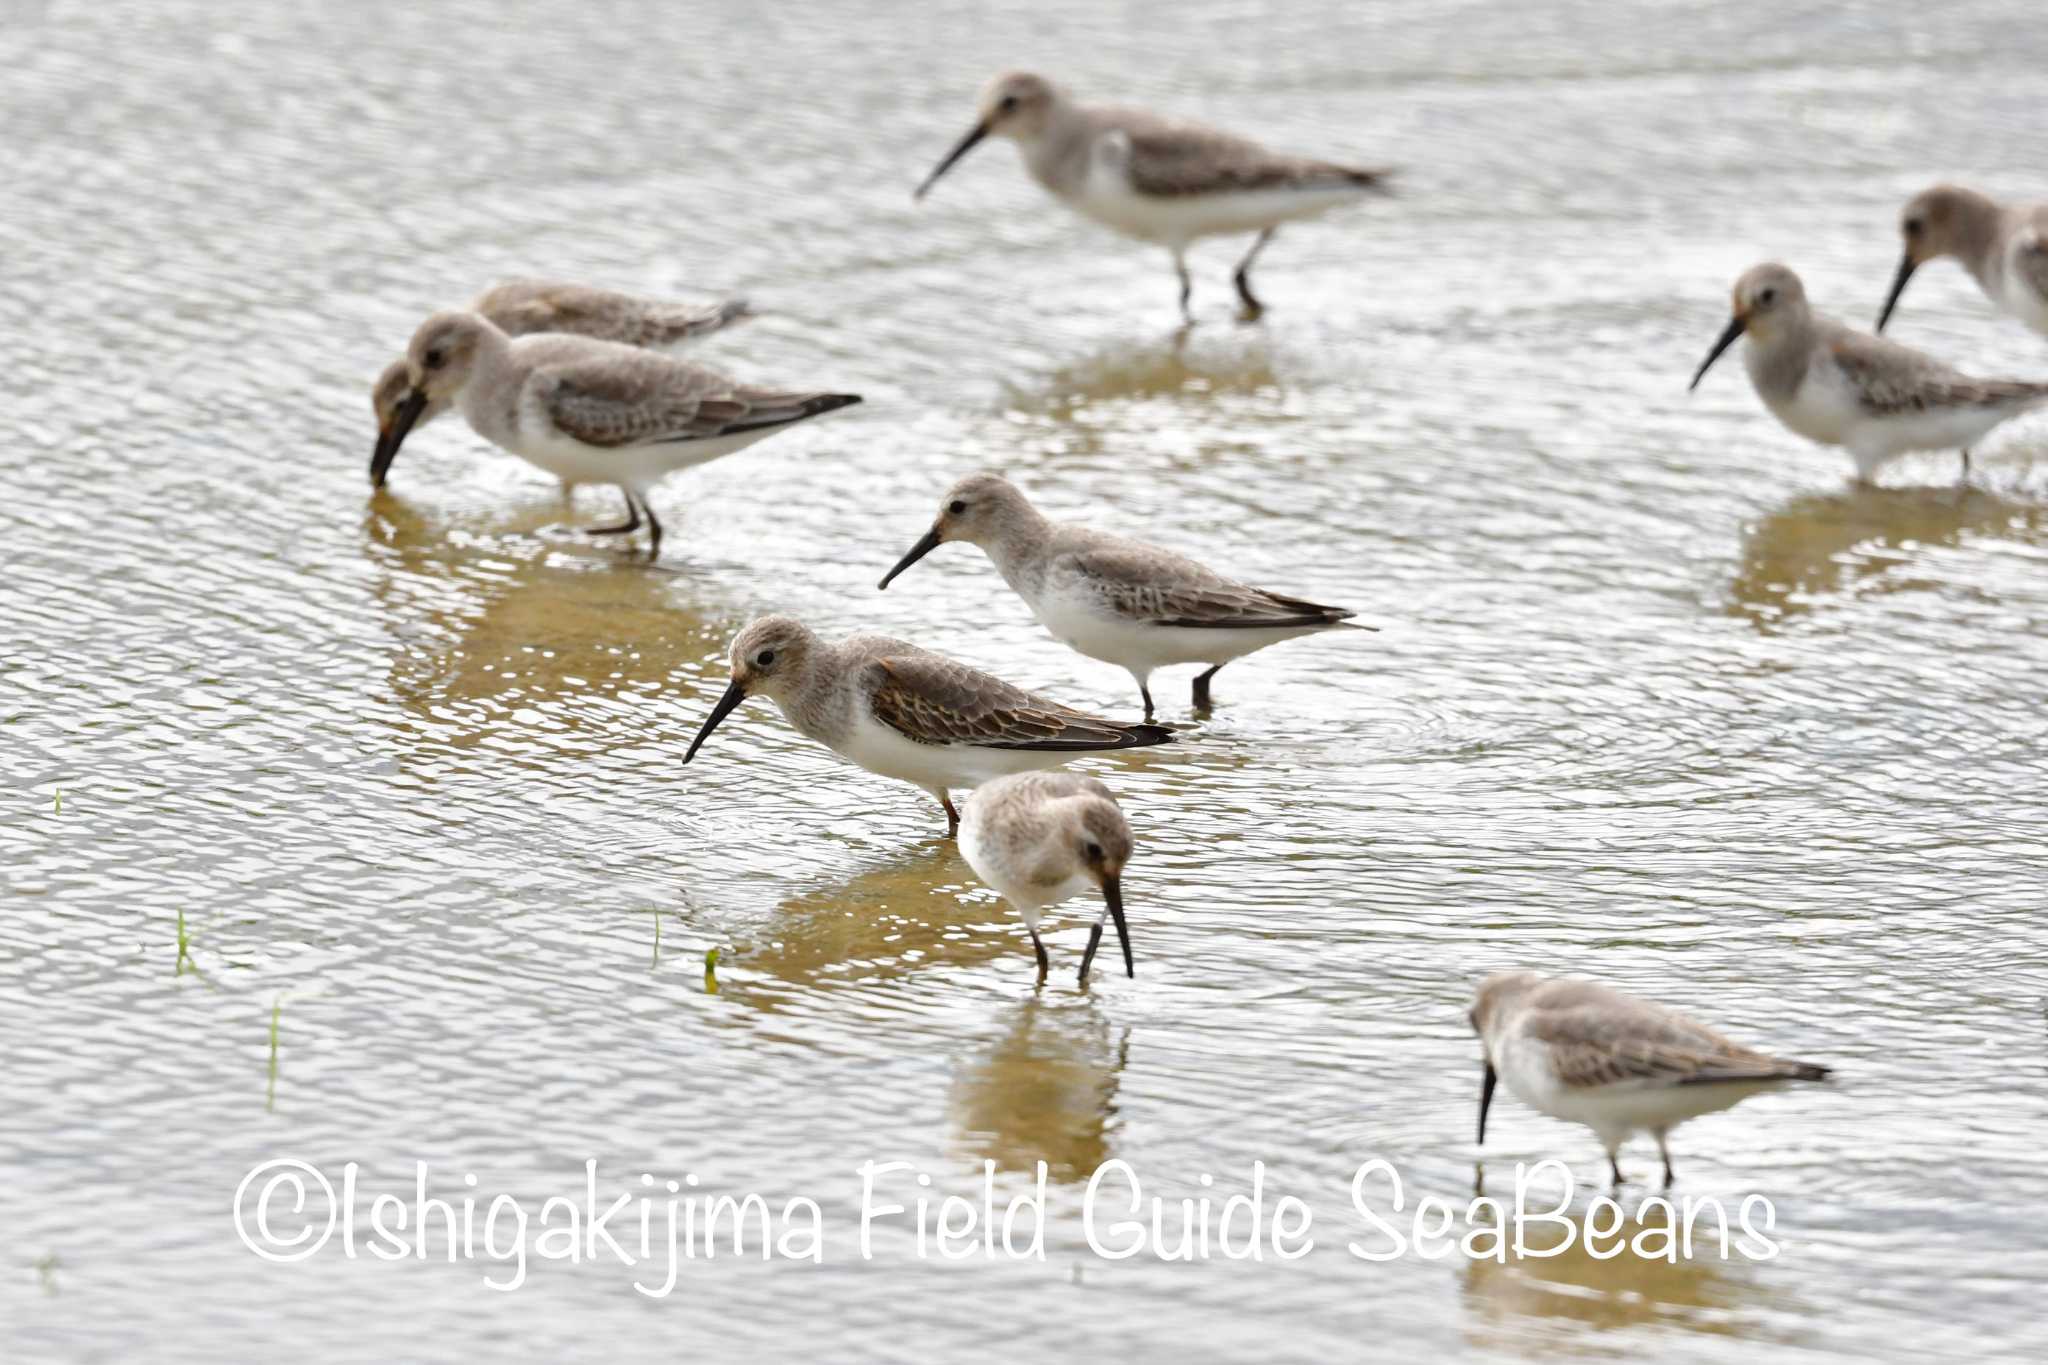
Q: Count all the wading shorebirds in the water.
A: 9